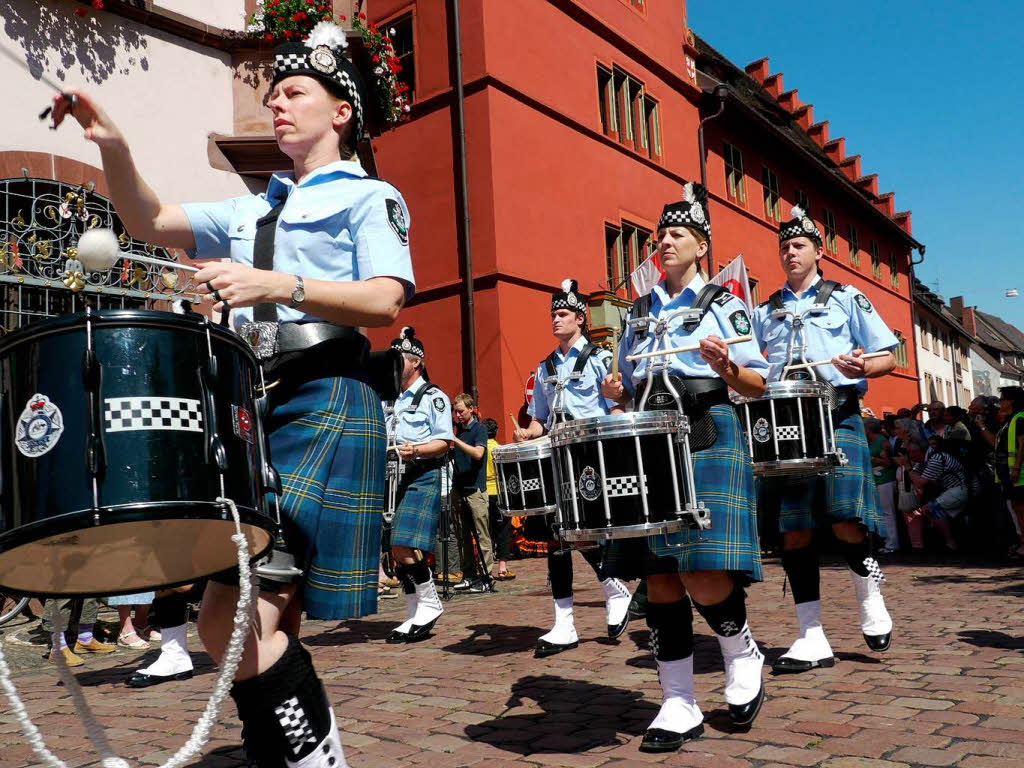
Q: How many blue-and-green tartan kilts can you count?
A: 4